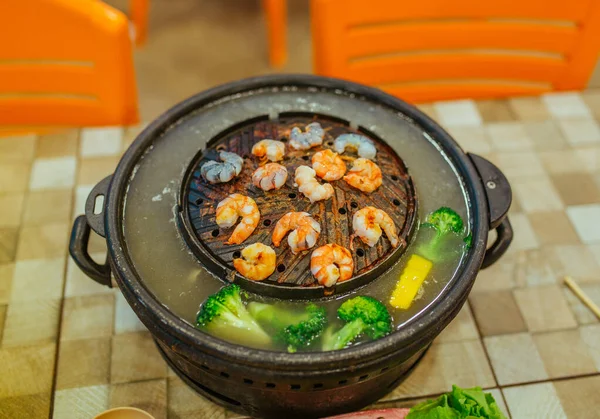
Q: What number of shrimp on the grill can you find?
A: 13